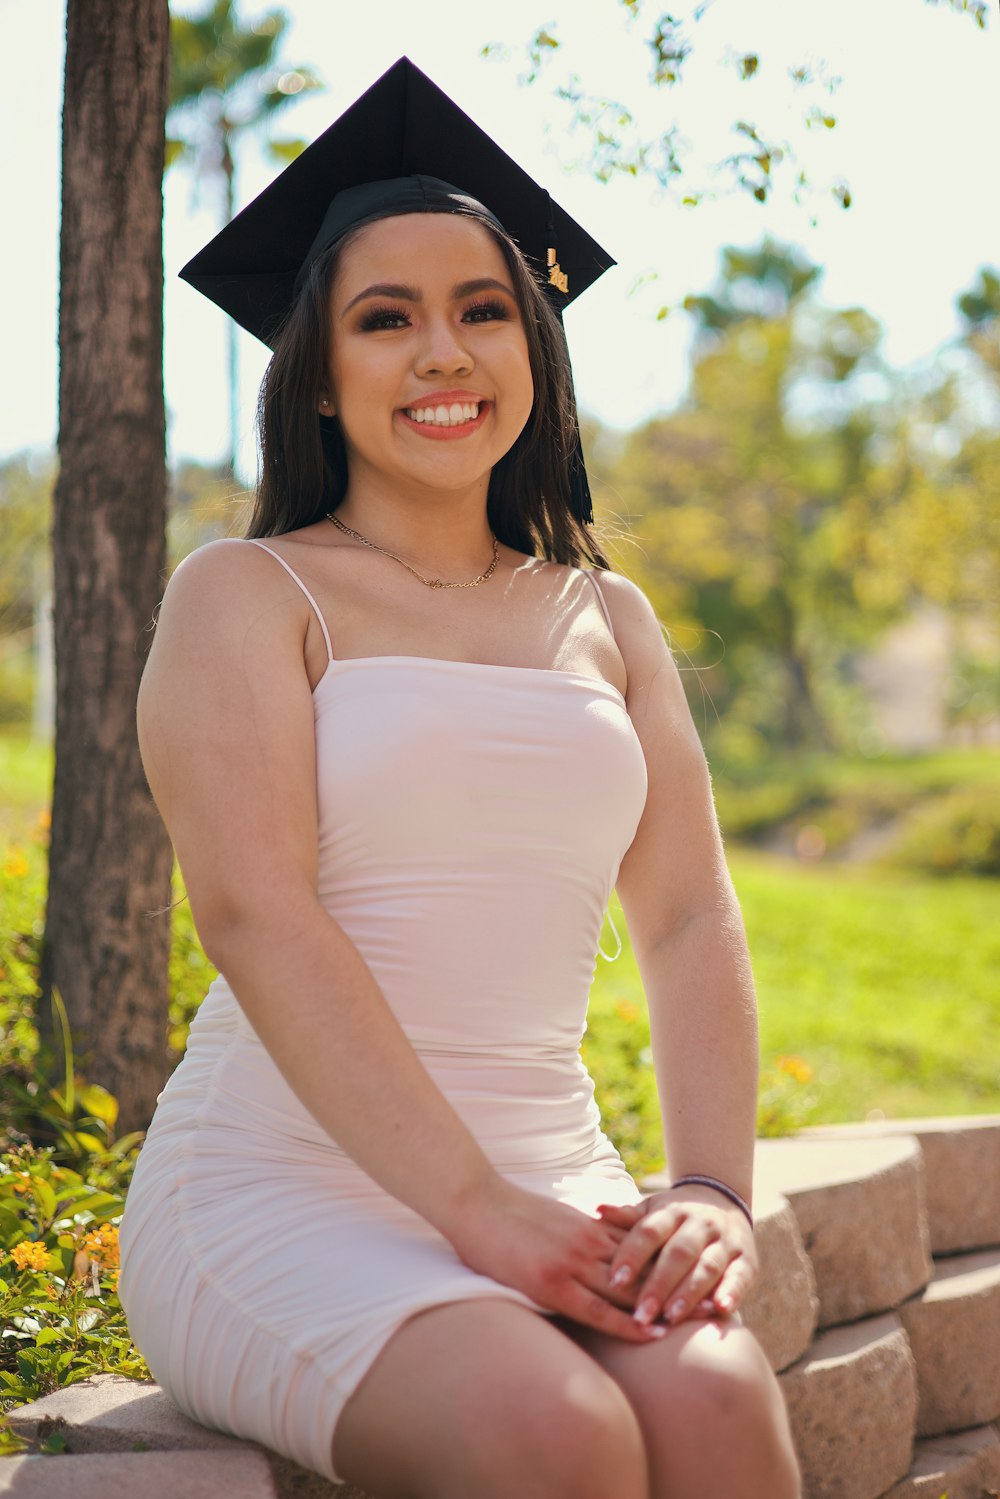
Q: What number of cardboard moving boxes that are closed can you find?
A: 0